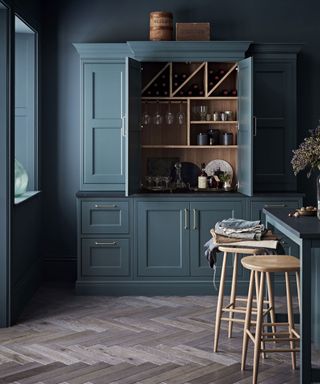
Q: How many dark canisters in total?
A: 3